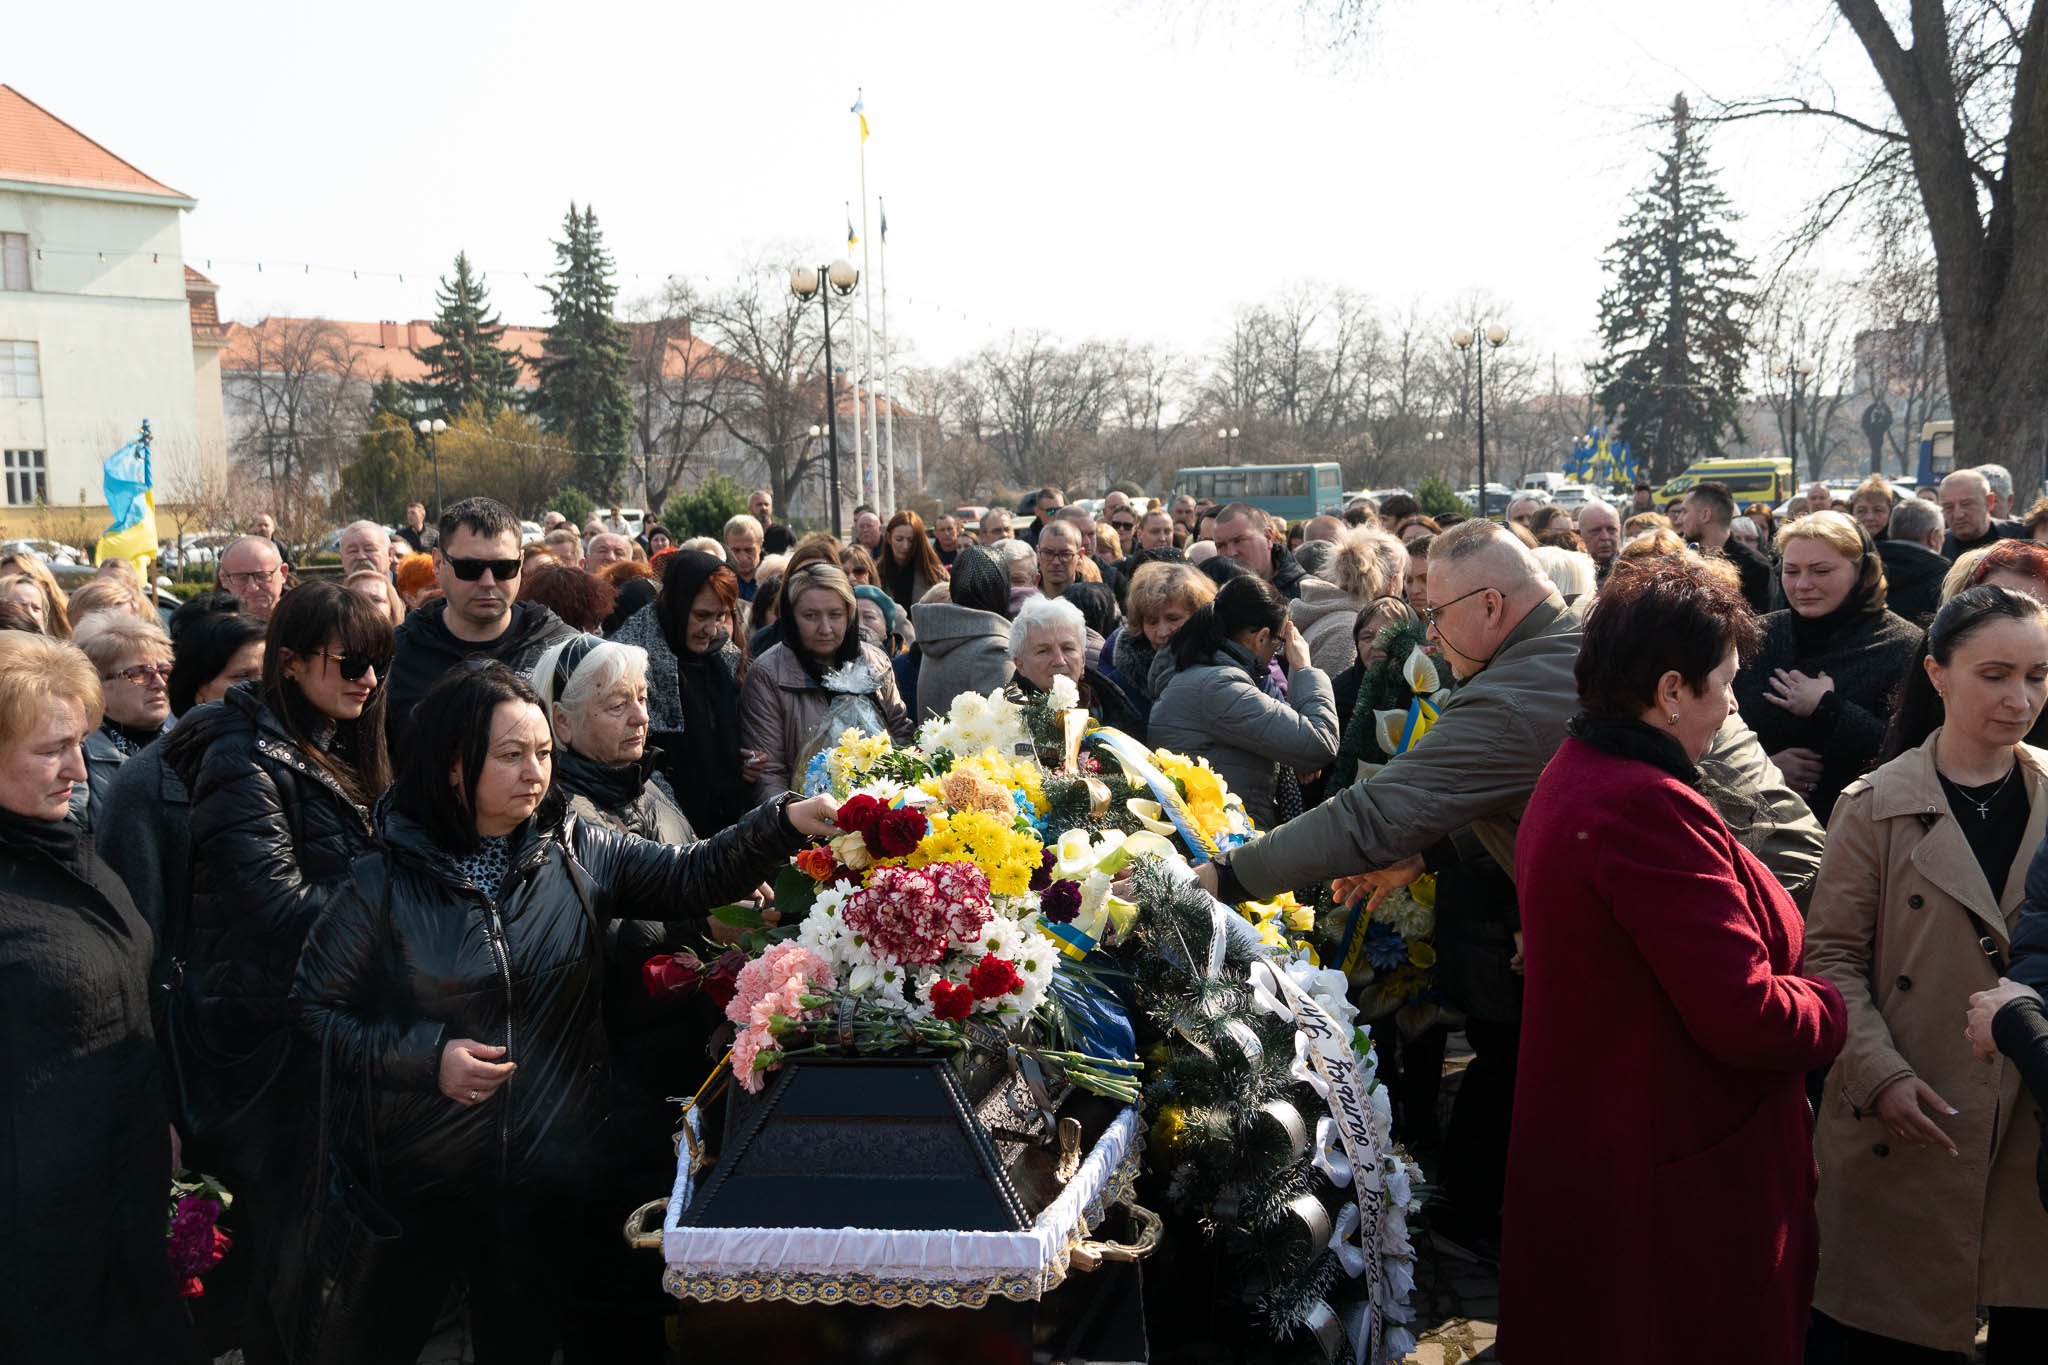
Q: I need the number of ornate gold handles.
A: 2